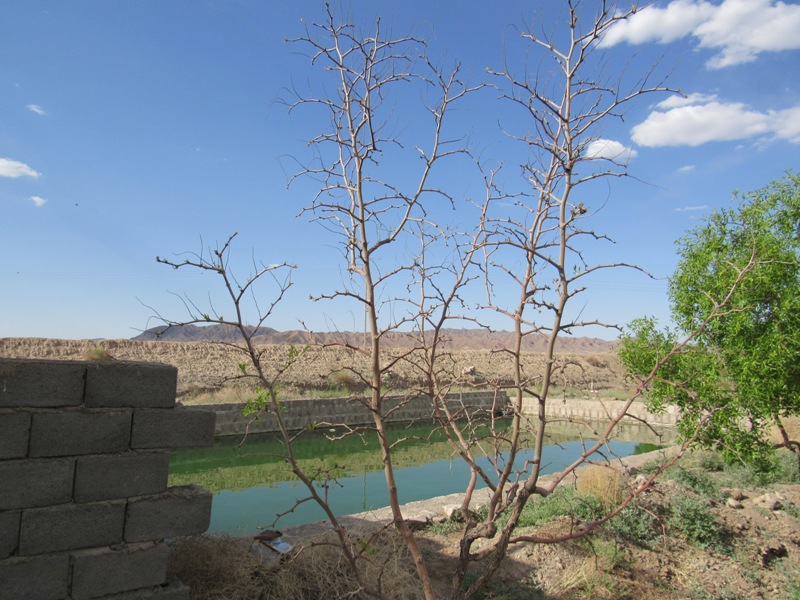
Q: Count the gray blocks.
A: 13